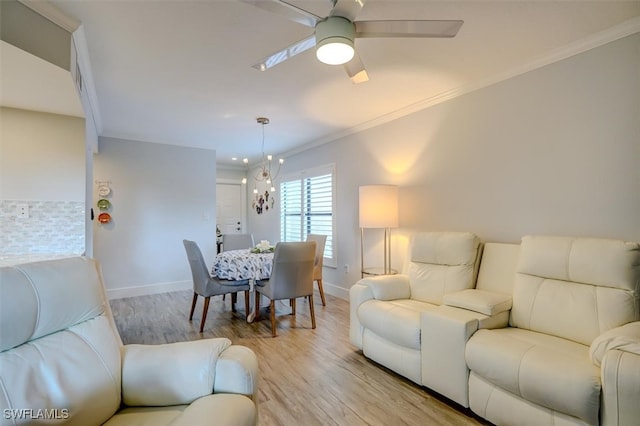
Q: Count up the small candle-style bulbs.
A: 7